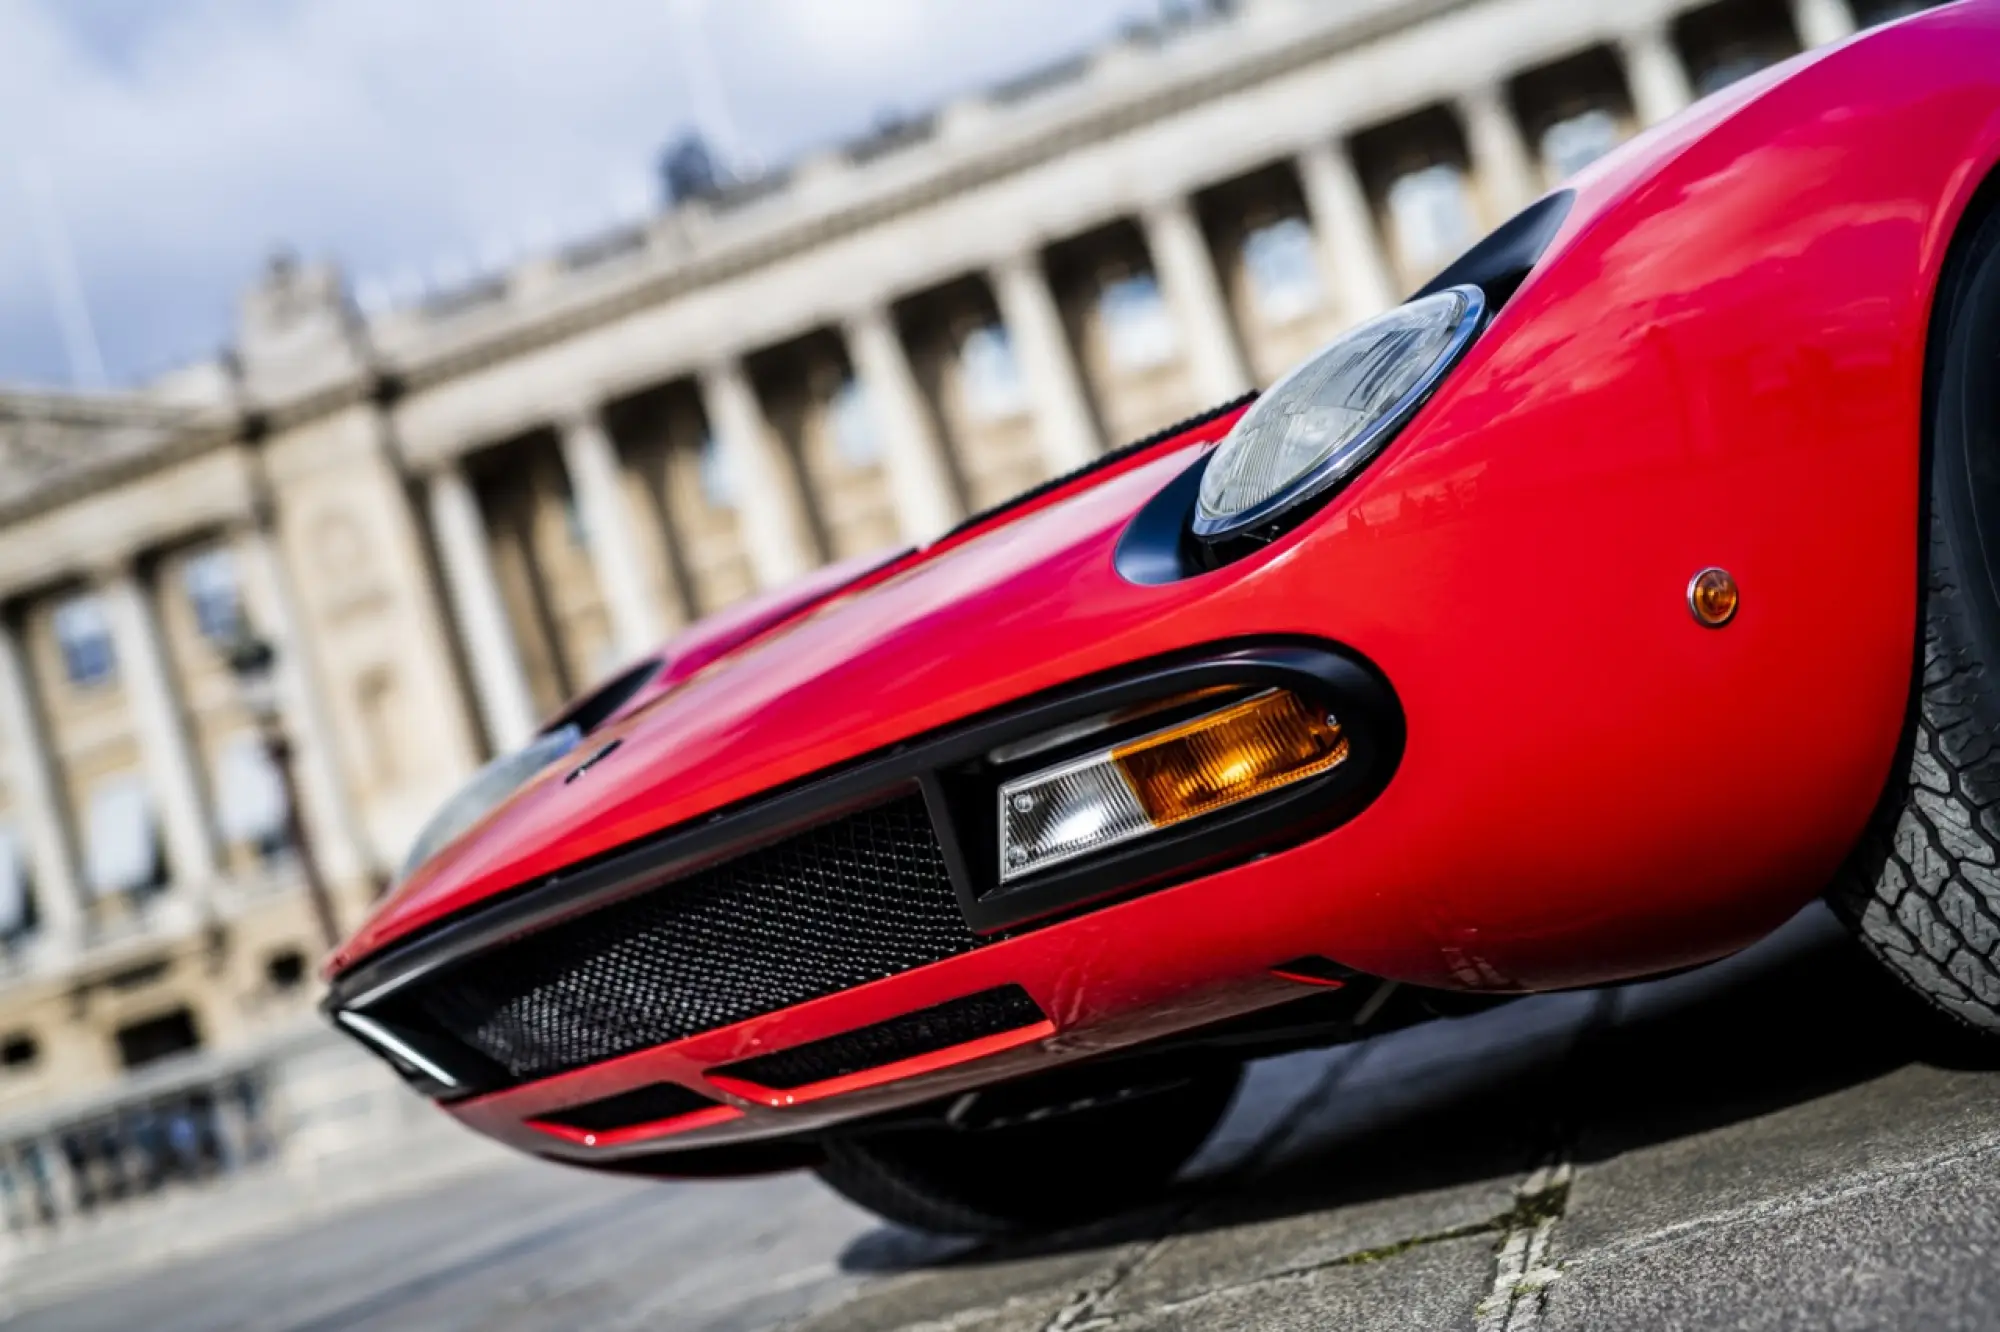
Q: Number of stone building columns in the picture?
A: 13